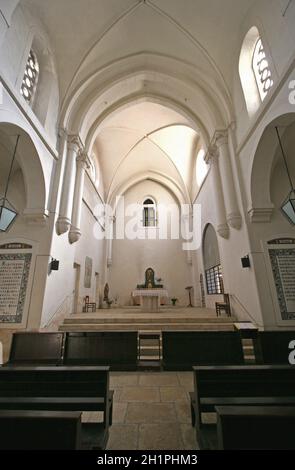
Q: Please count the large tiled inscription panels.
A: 2